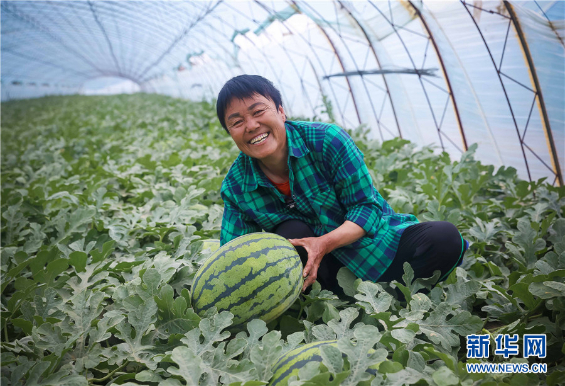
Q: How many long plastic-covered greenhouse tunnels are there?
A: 1